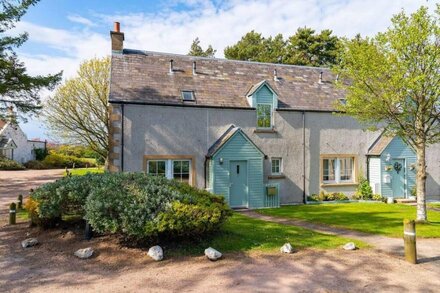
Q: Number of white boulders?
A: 6